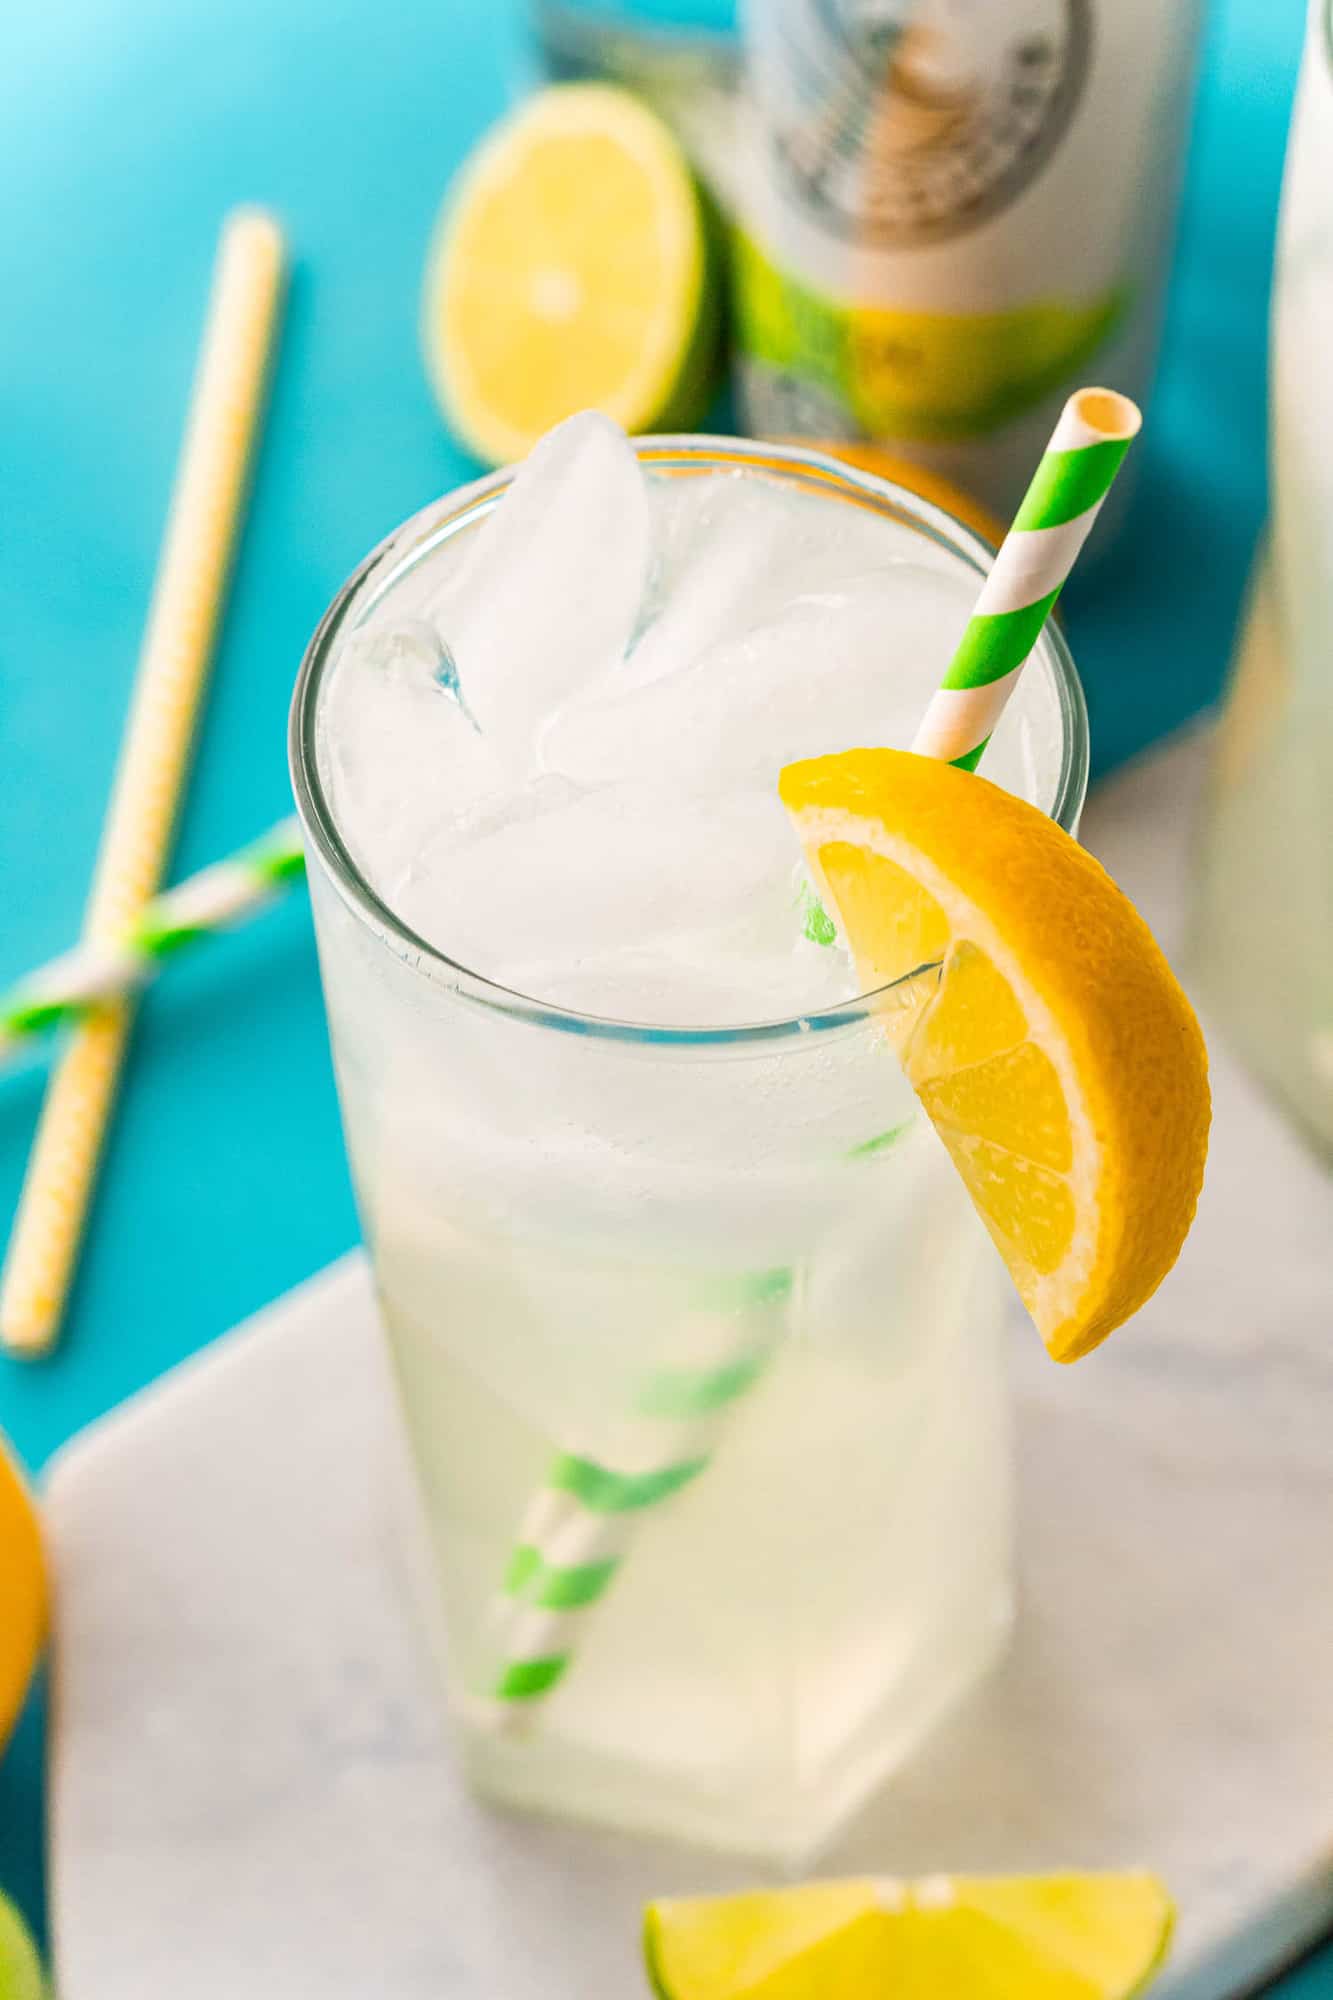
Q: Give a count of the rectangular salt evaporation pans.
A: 0